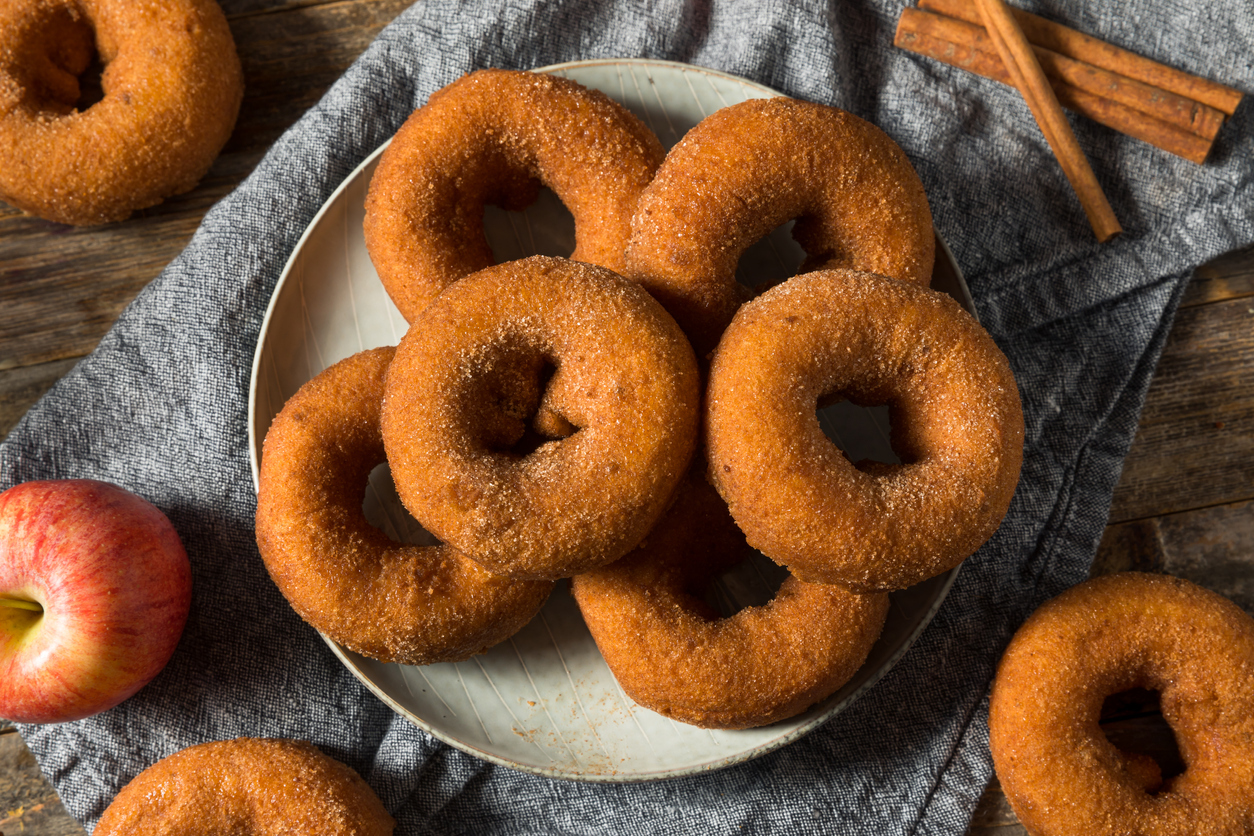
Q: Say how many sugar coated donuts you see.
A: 9